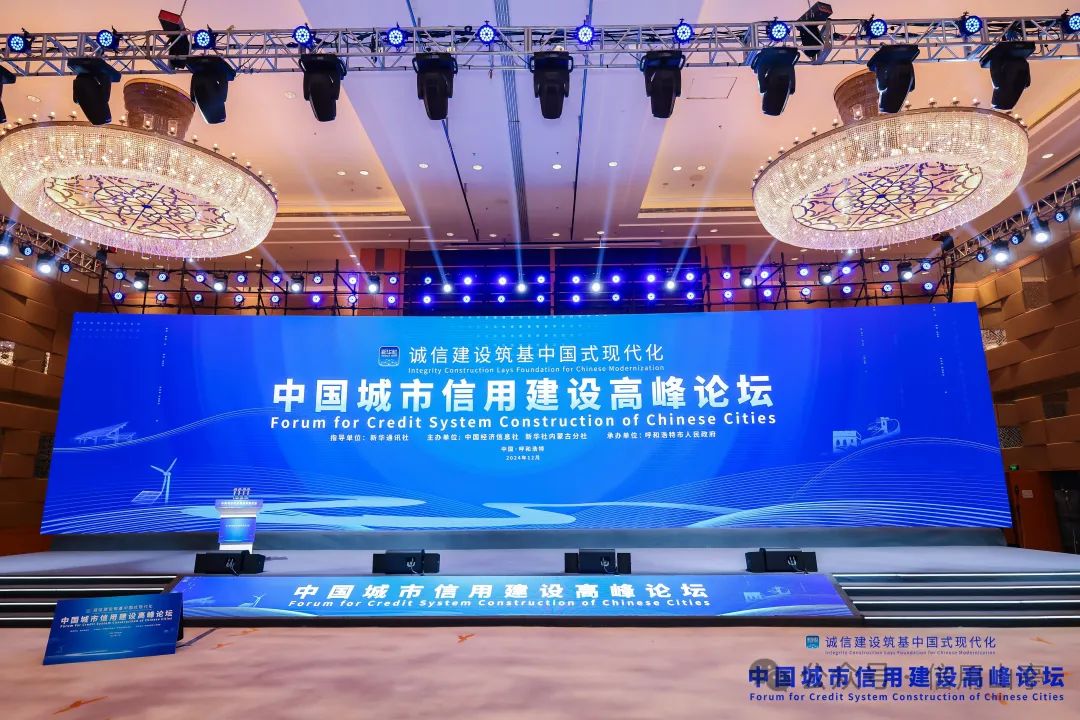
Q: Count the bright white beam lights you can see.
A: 15